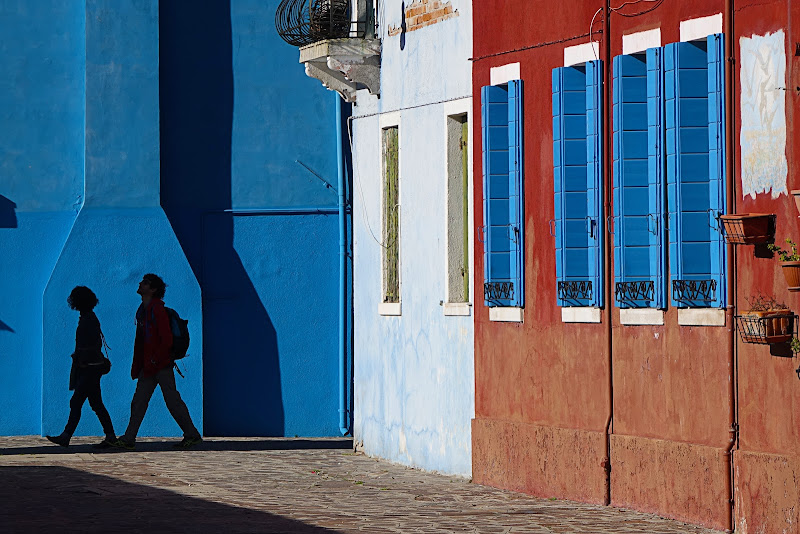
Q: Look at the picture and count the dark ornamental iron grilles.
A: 4